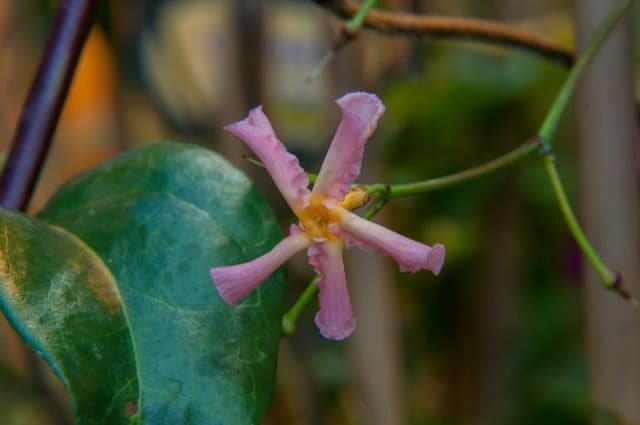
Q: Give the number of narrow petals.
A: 5